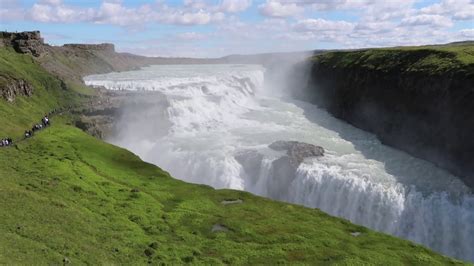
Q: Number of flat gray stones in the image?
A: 3